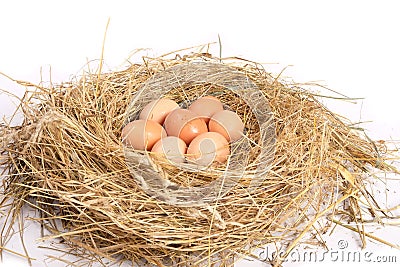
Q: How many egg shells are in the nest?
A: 7